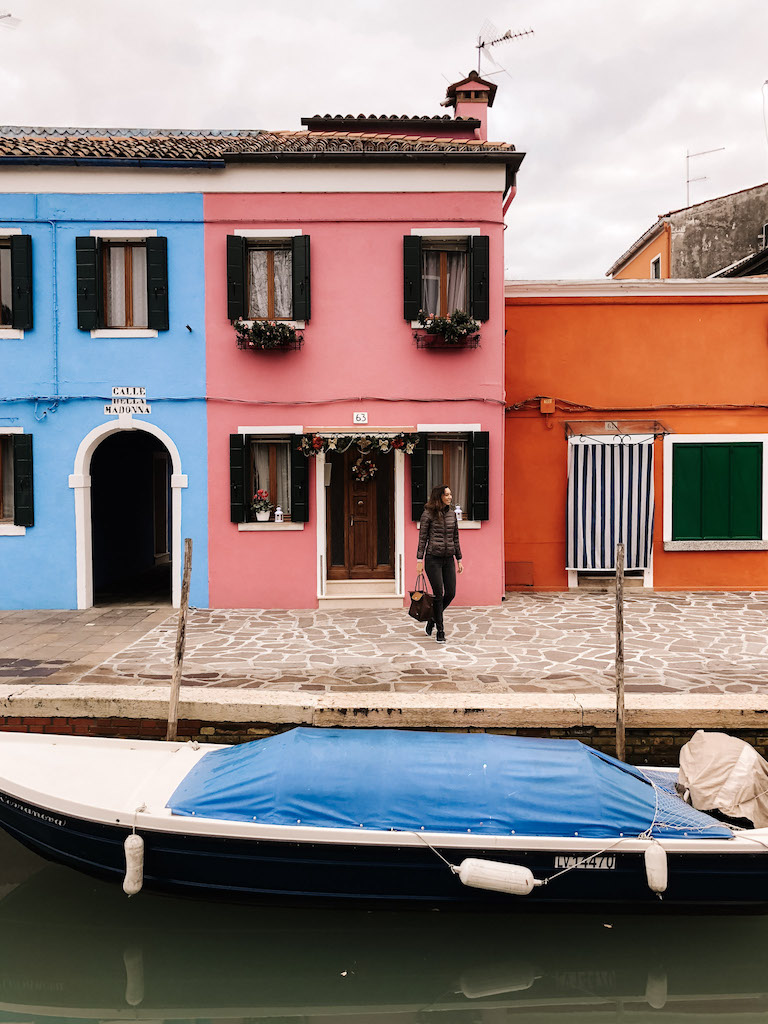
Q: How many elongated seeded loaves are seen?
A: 0